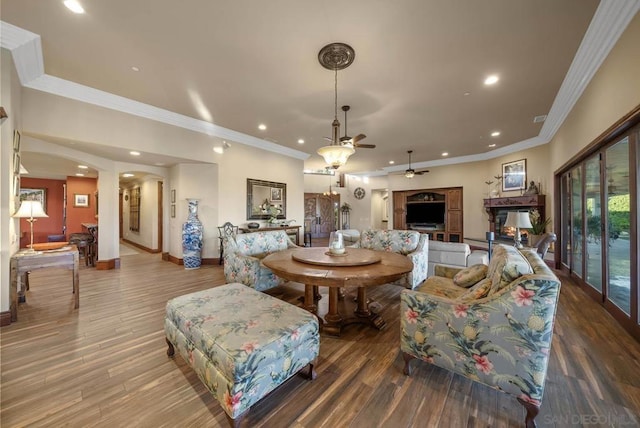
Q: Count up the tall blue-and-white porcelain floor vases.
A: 1